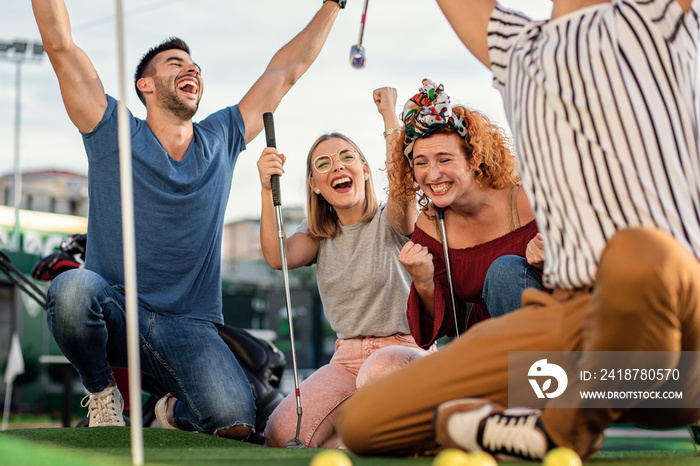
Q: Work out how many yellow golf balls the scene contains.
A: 4